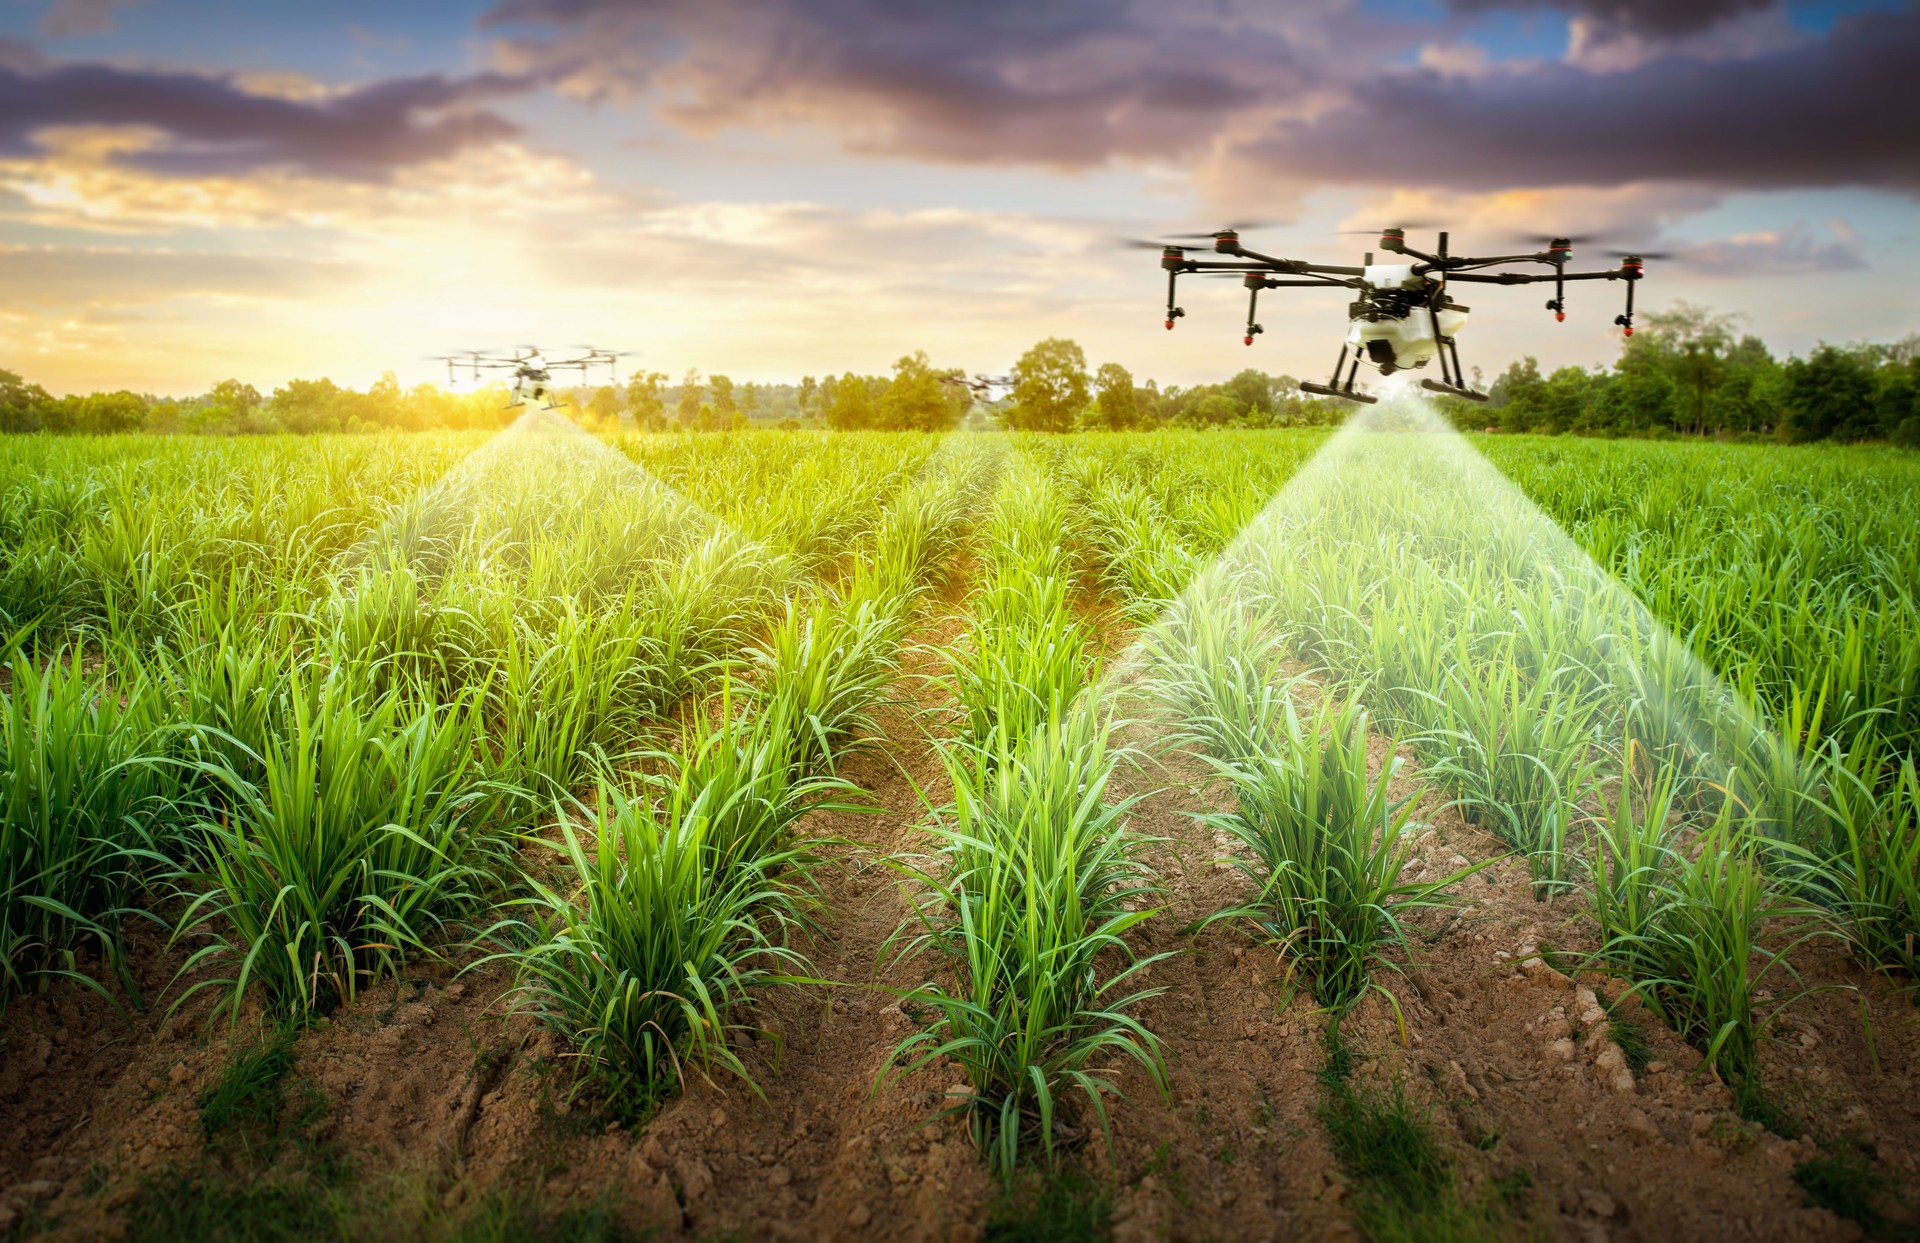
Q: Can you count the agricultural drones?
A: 3